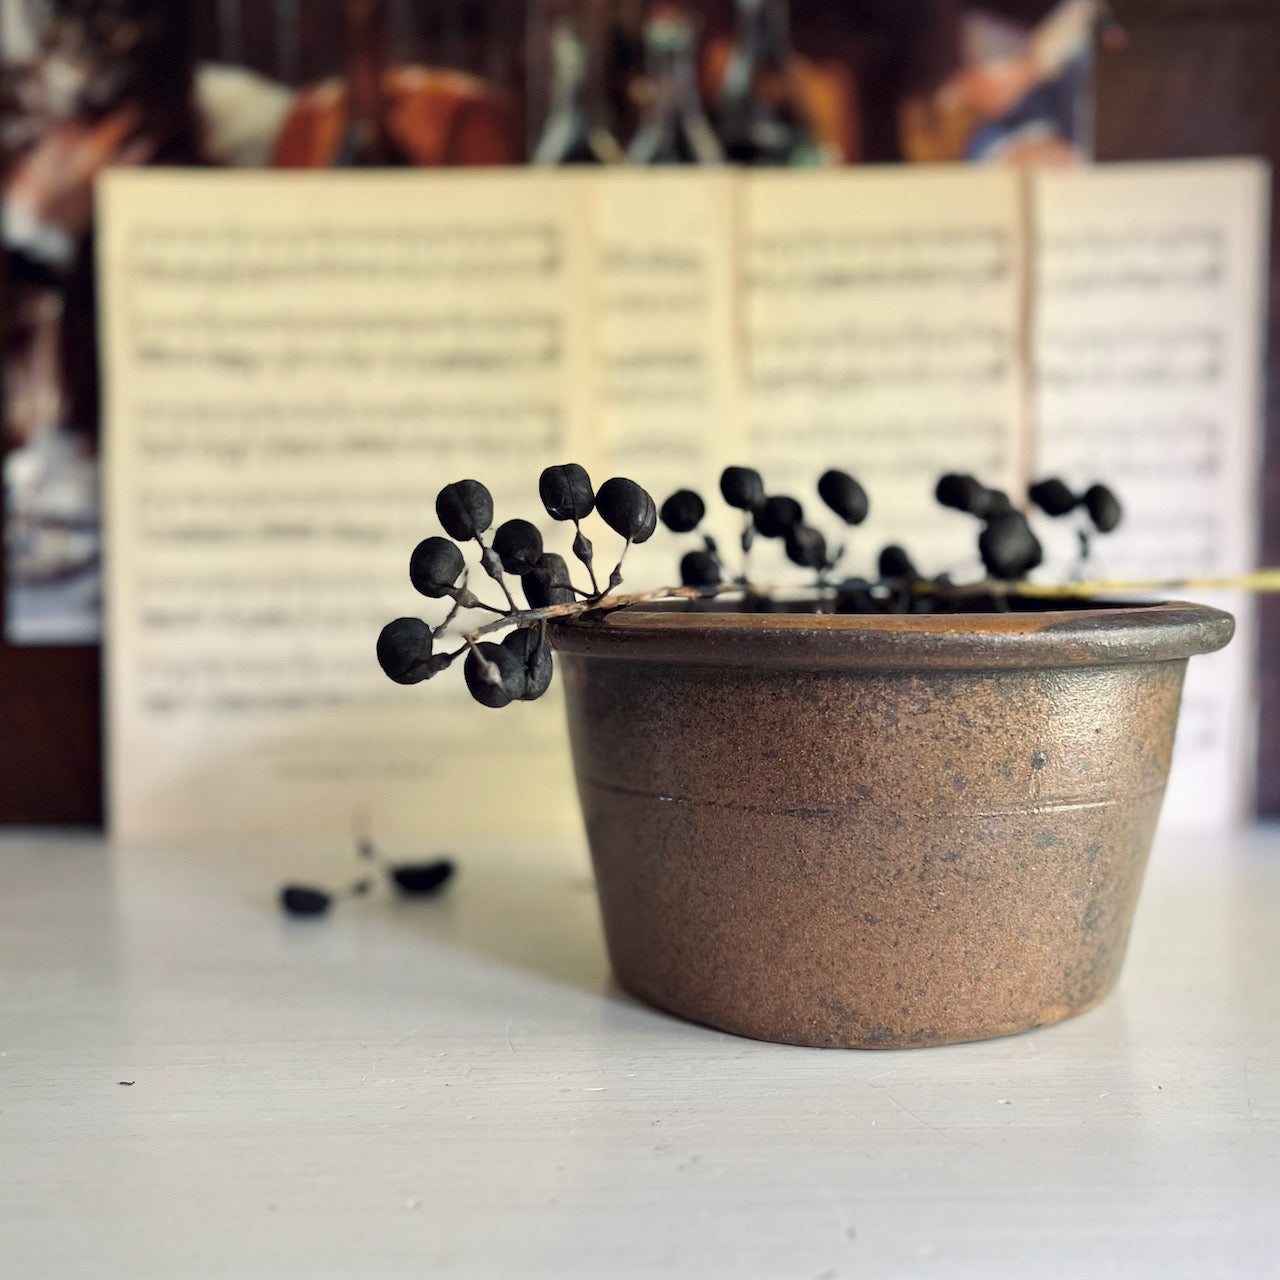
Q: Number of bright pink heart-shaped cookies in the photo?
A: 0